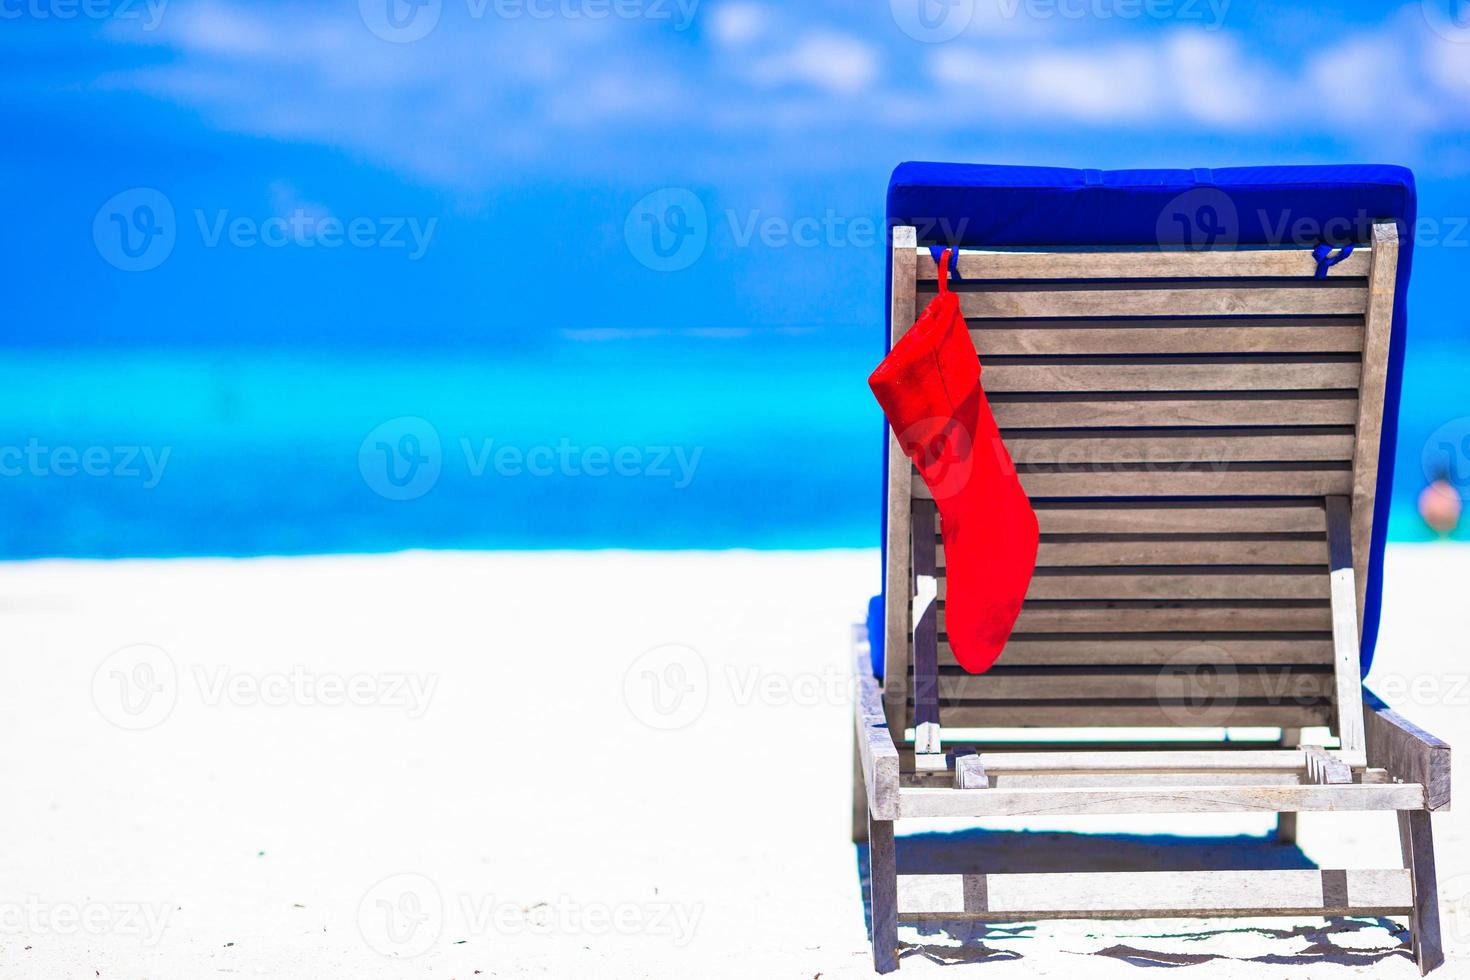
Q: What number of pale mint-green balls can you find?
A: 0